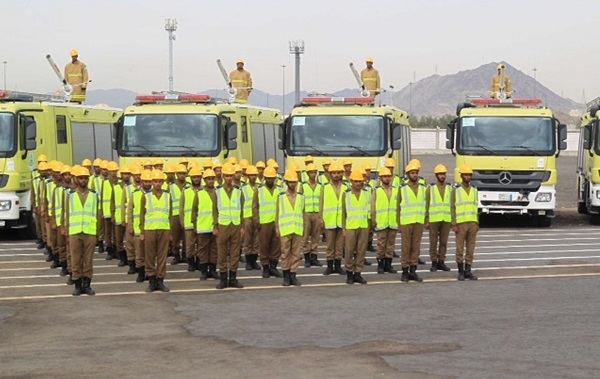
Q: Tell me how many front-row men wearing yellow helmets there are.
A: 7